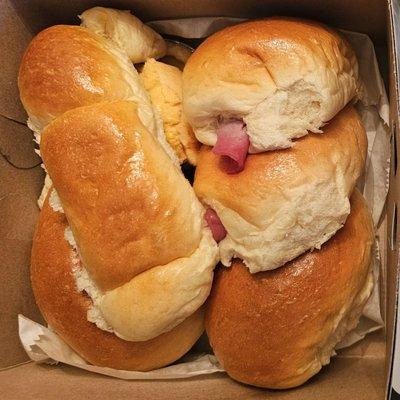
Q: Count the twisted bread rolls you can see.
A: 0